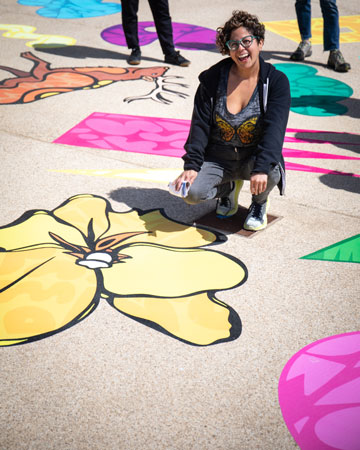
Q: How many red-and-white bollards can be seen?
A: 0